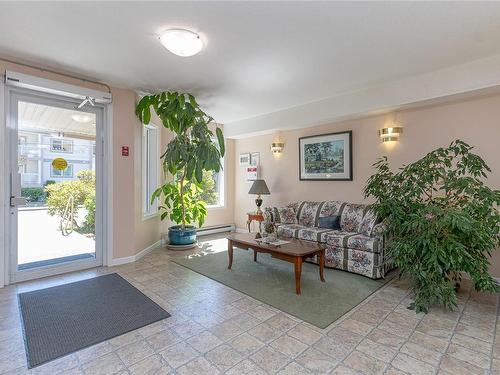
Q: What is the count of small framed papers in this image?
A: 3